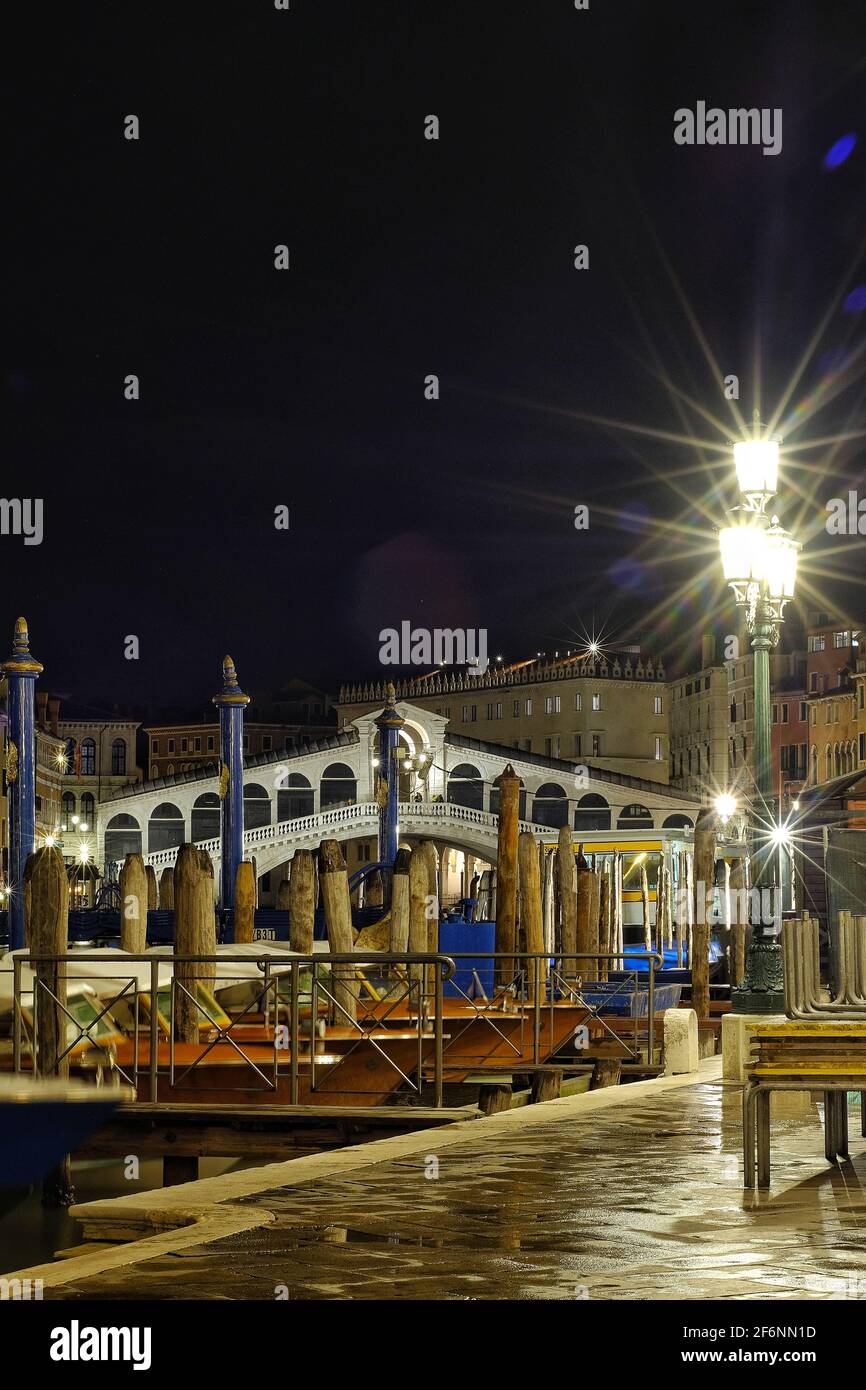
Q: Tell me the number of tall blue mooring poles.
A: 3